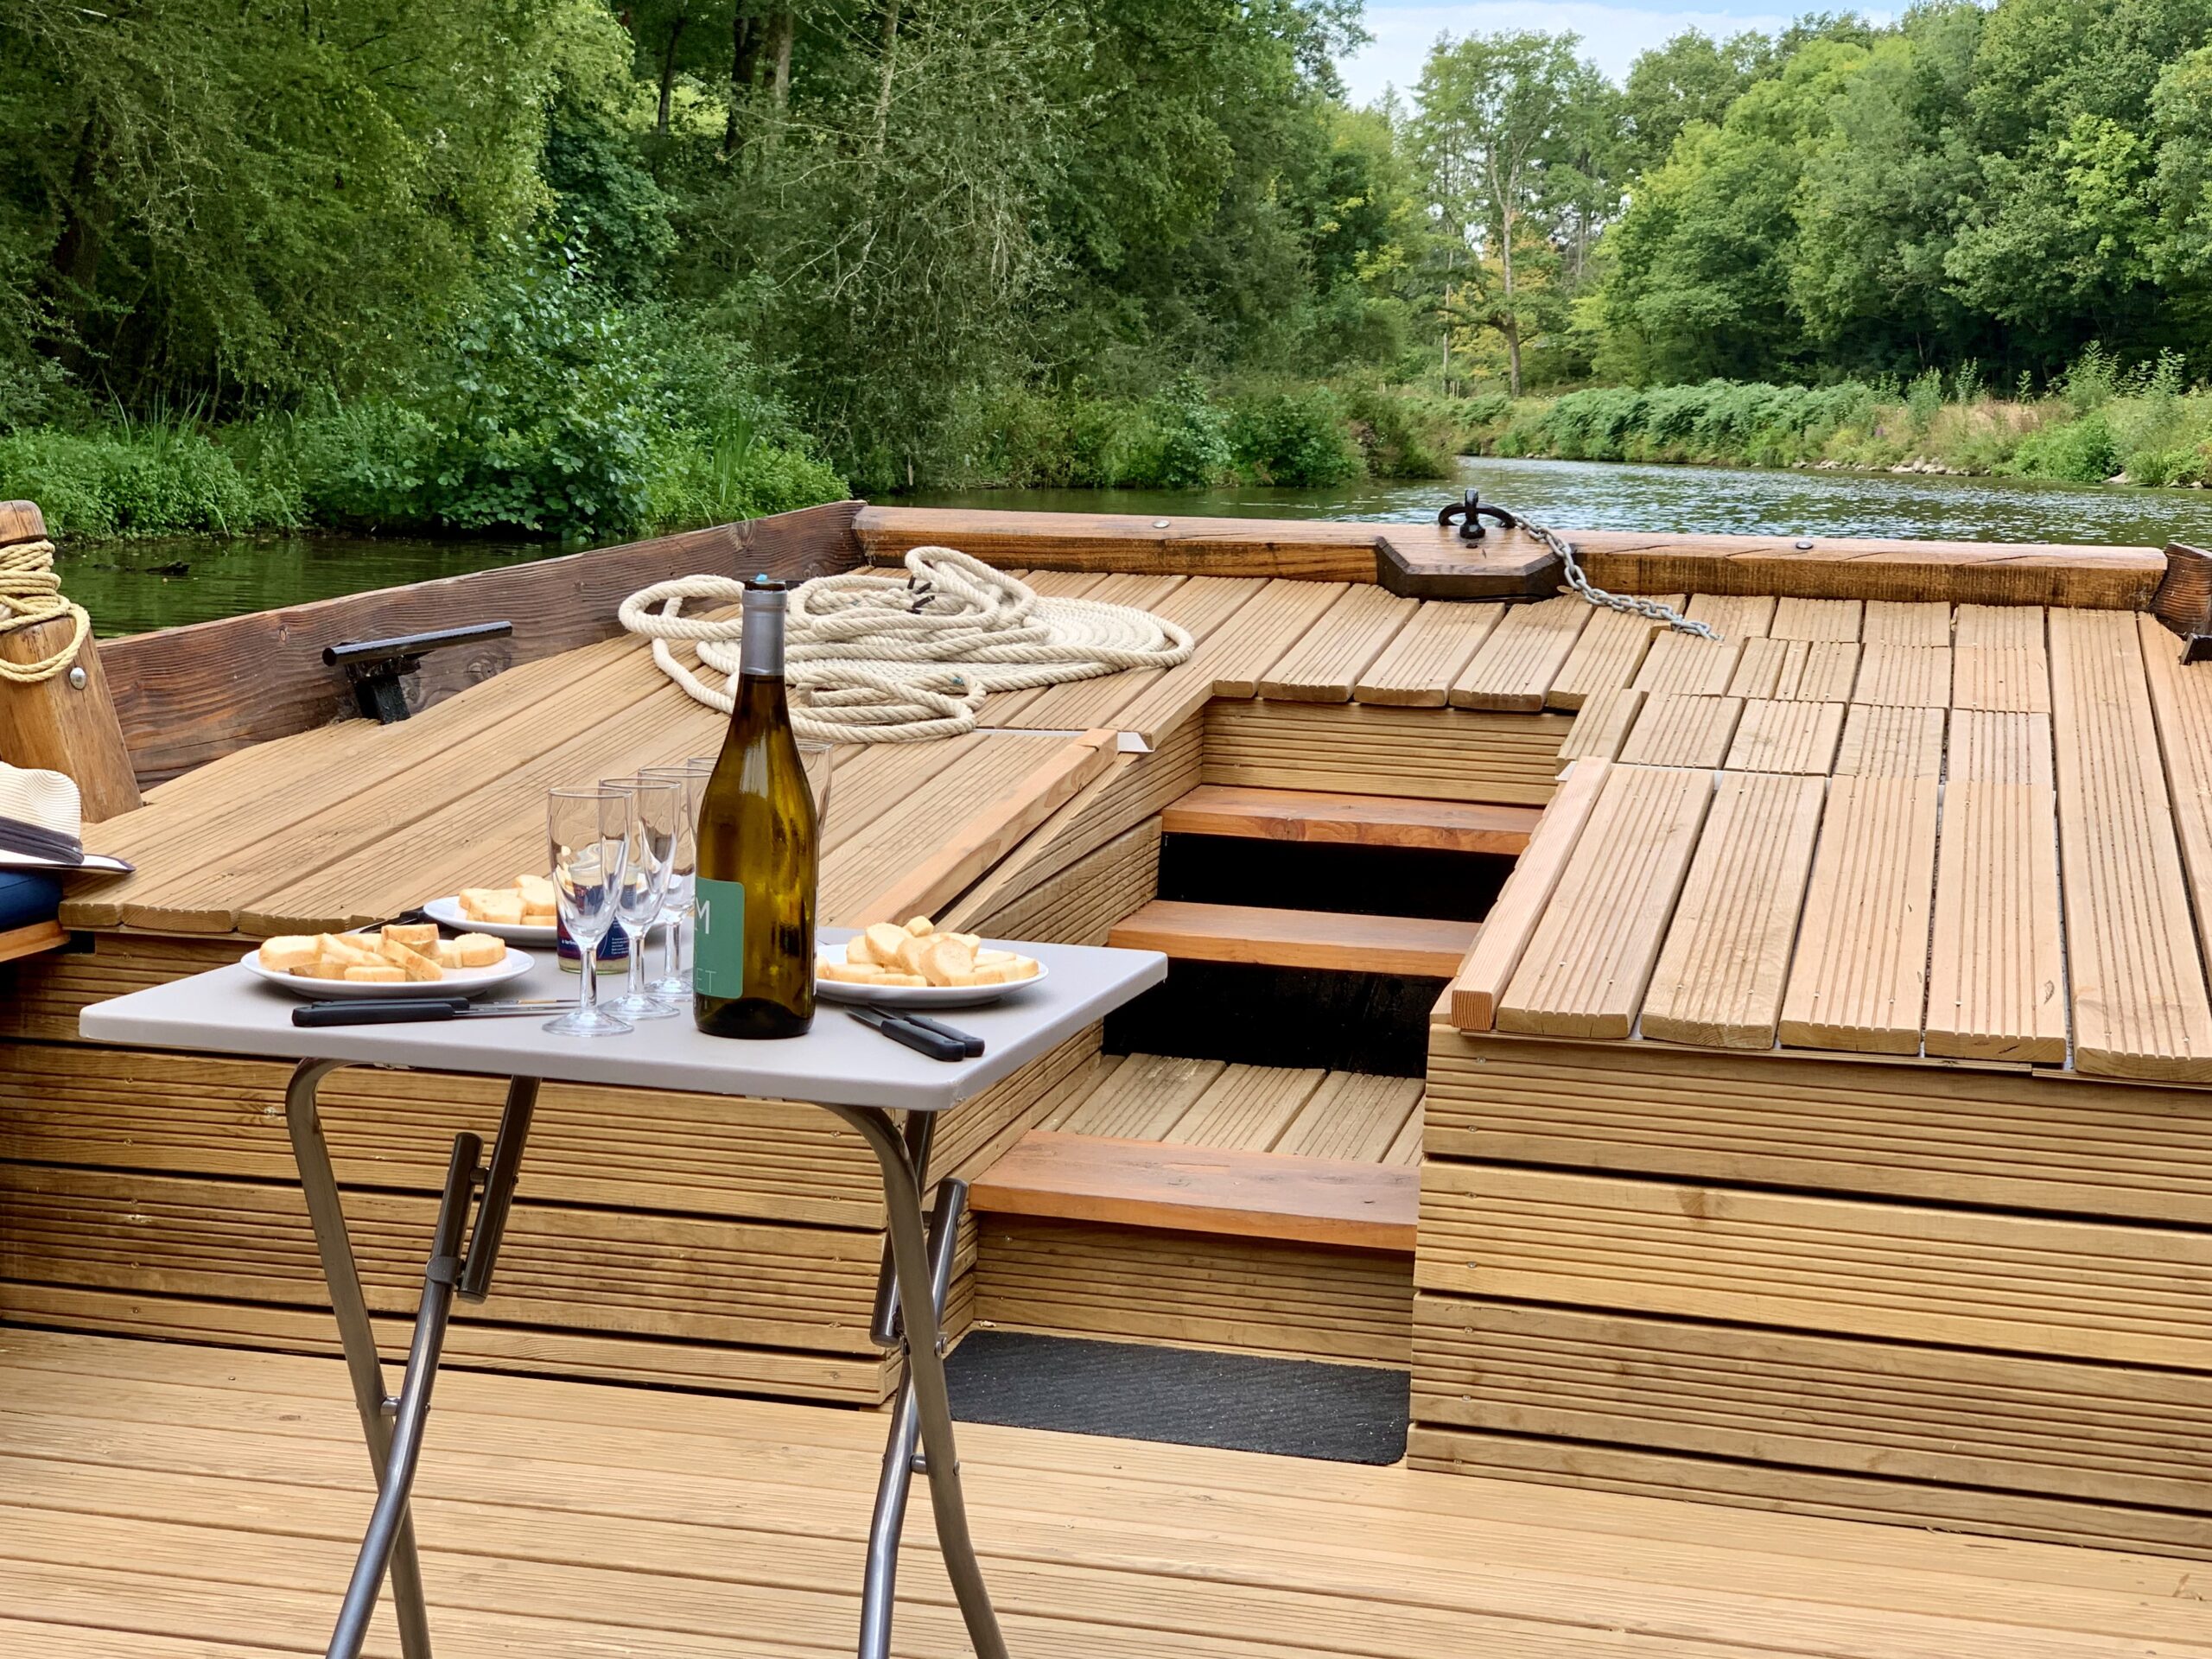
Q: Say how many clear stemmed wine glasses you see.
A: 5